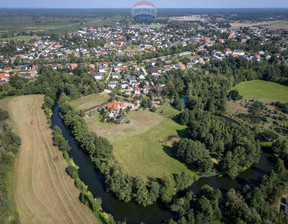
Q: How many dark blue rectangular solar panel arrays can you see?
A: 2